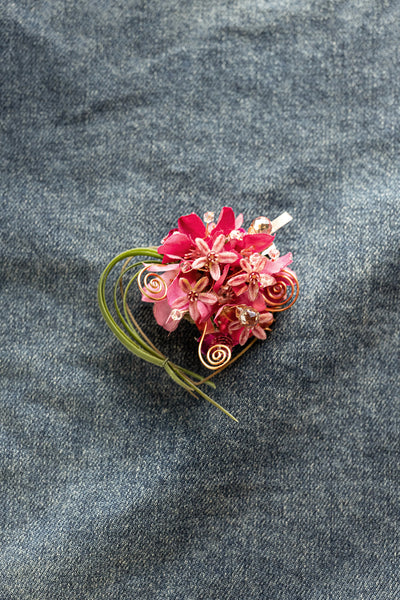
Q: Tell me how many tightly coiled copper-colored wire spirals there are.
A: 3